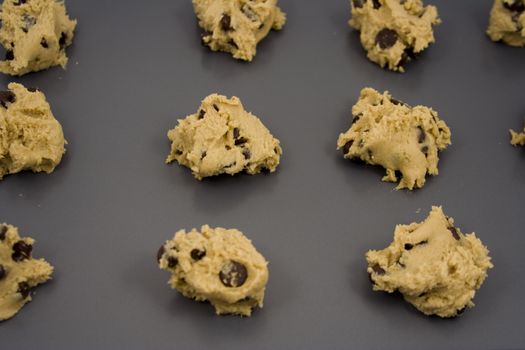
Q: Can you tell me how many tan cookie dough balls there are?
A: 11